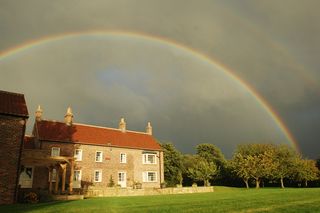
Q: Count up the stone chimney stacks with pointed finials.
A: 4